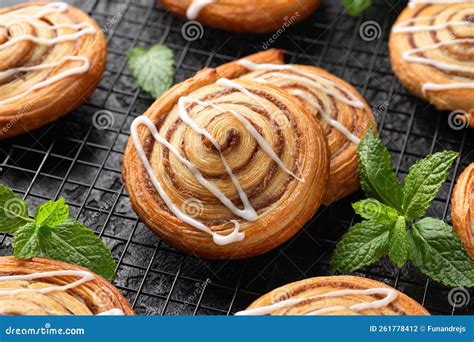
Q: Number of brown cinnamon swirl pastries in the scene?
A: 8